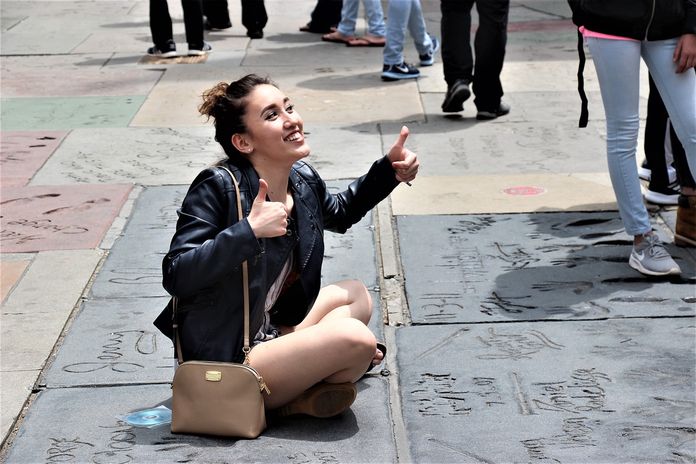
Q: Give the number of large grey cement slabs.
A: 5